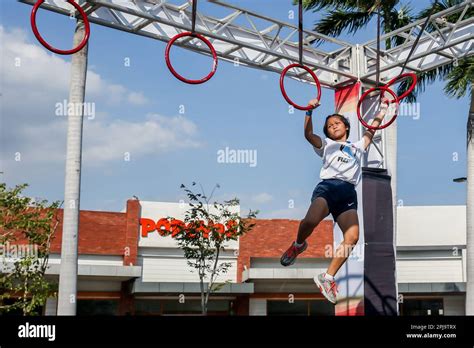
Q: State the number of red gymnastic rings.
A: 5